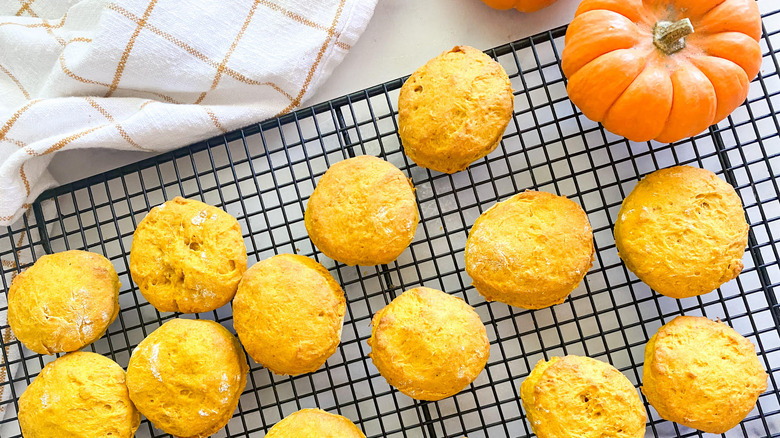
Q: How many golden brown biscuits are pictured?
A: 13